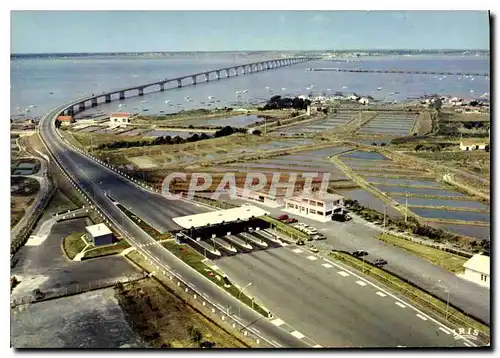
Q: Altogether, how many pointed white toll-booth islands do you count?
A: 5